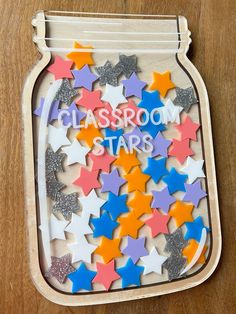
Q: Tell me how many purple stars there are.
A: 10